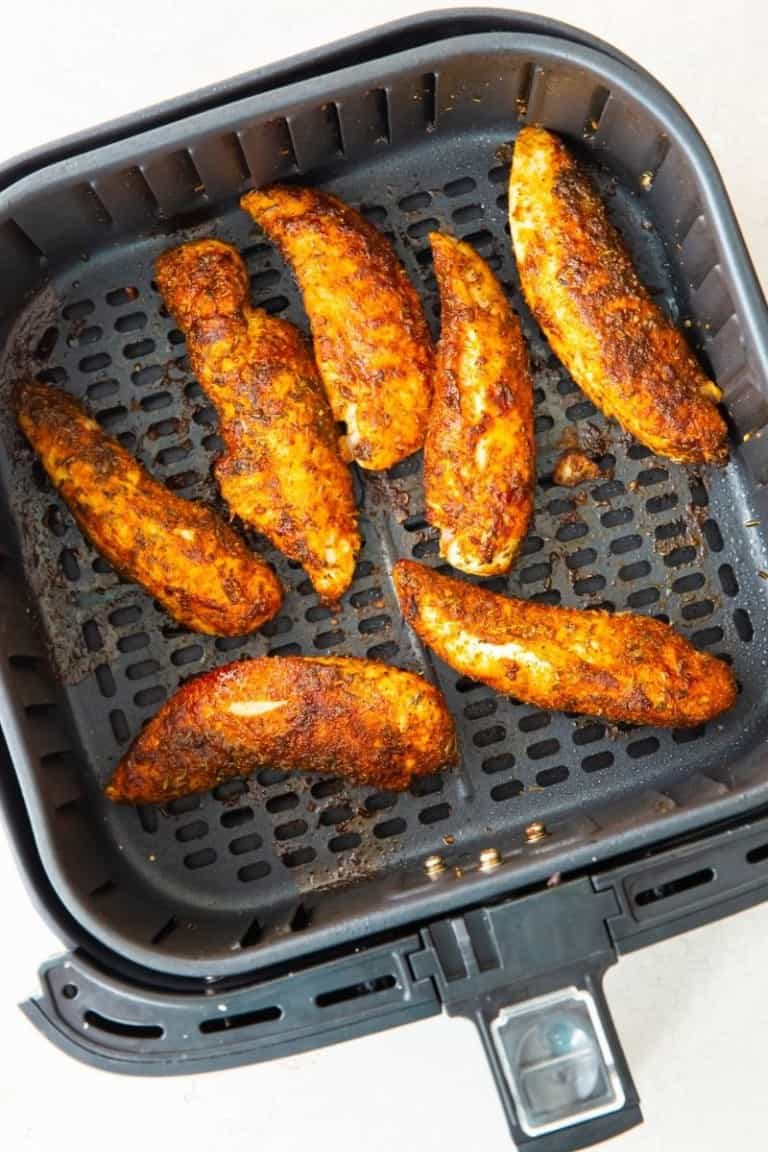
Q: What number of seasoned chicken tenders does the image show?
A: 7